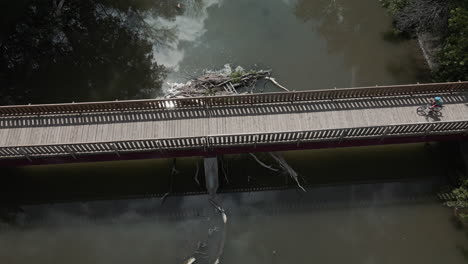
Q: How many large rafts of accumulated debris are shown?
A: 1